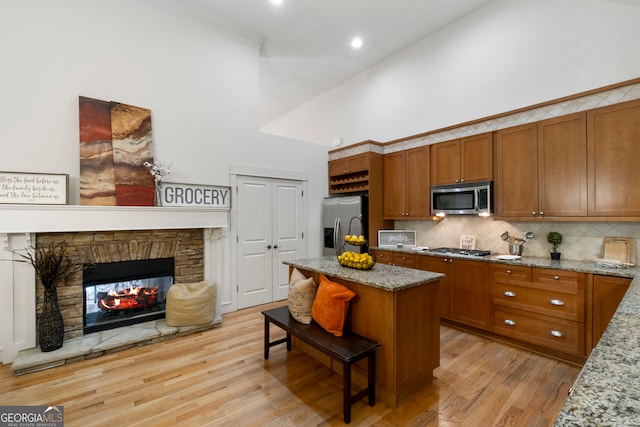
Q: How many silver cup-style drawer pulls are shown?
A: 4